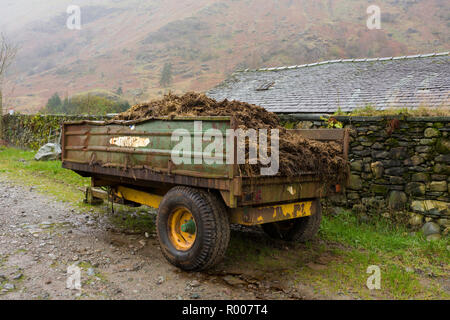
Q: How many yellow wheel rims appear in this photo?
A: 1